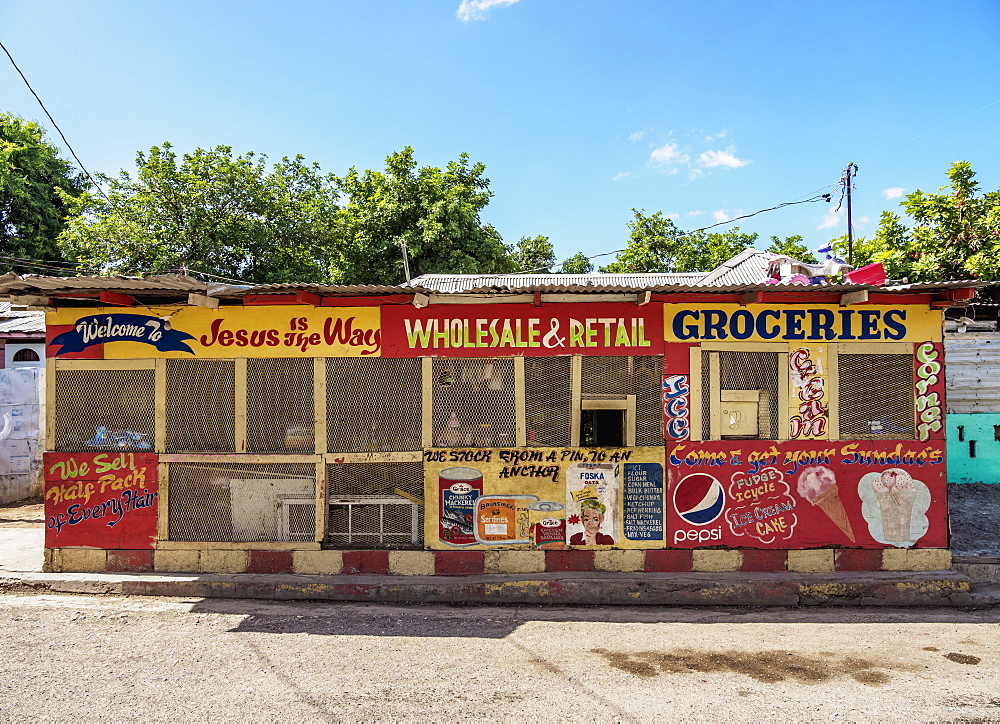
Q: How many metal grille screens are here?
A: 11